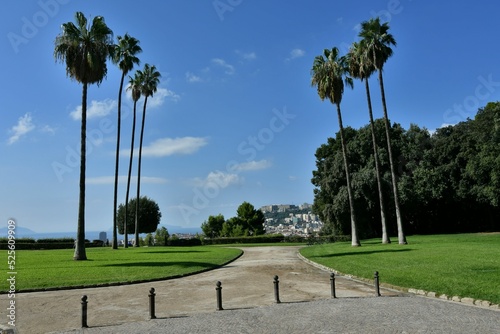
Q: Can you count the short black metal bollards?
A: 6